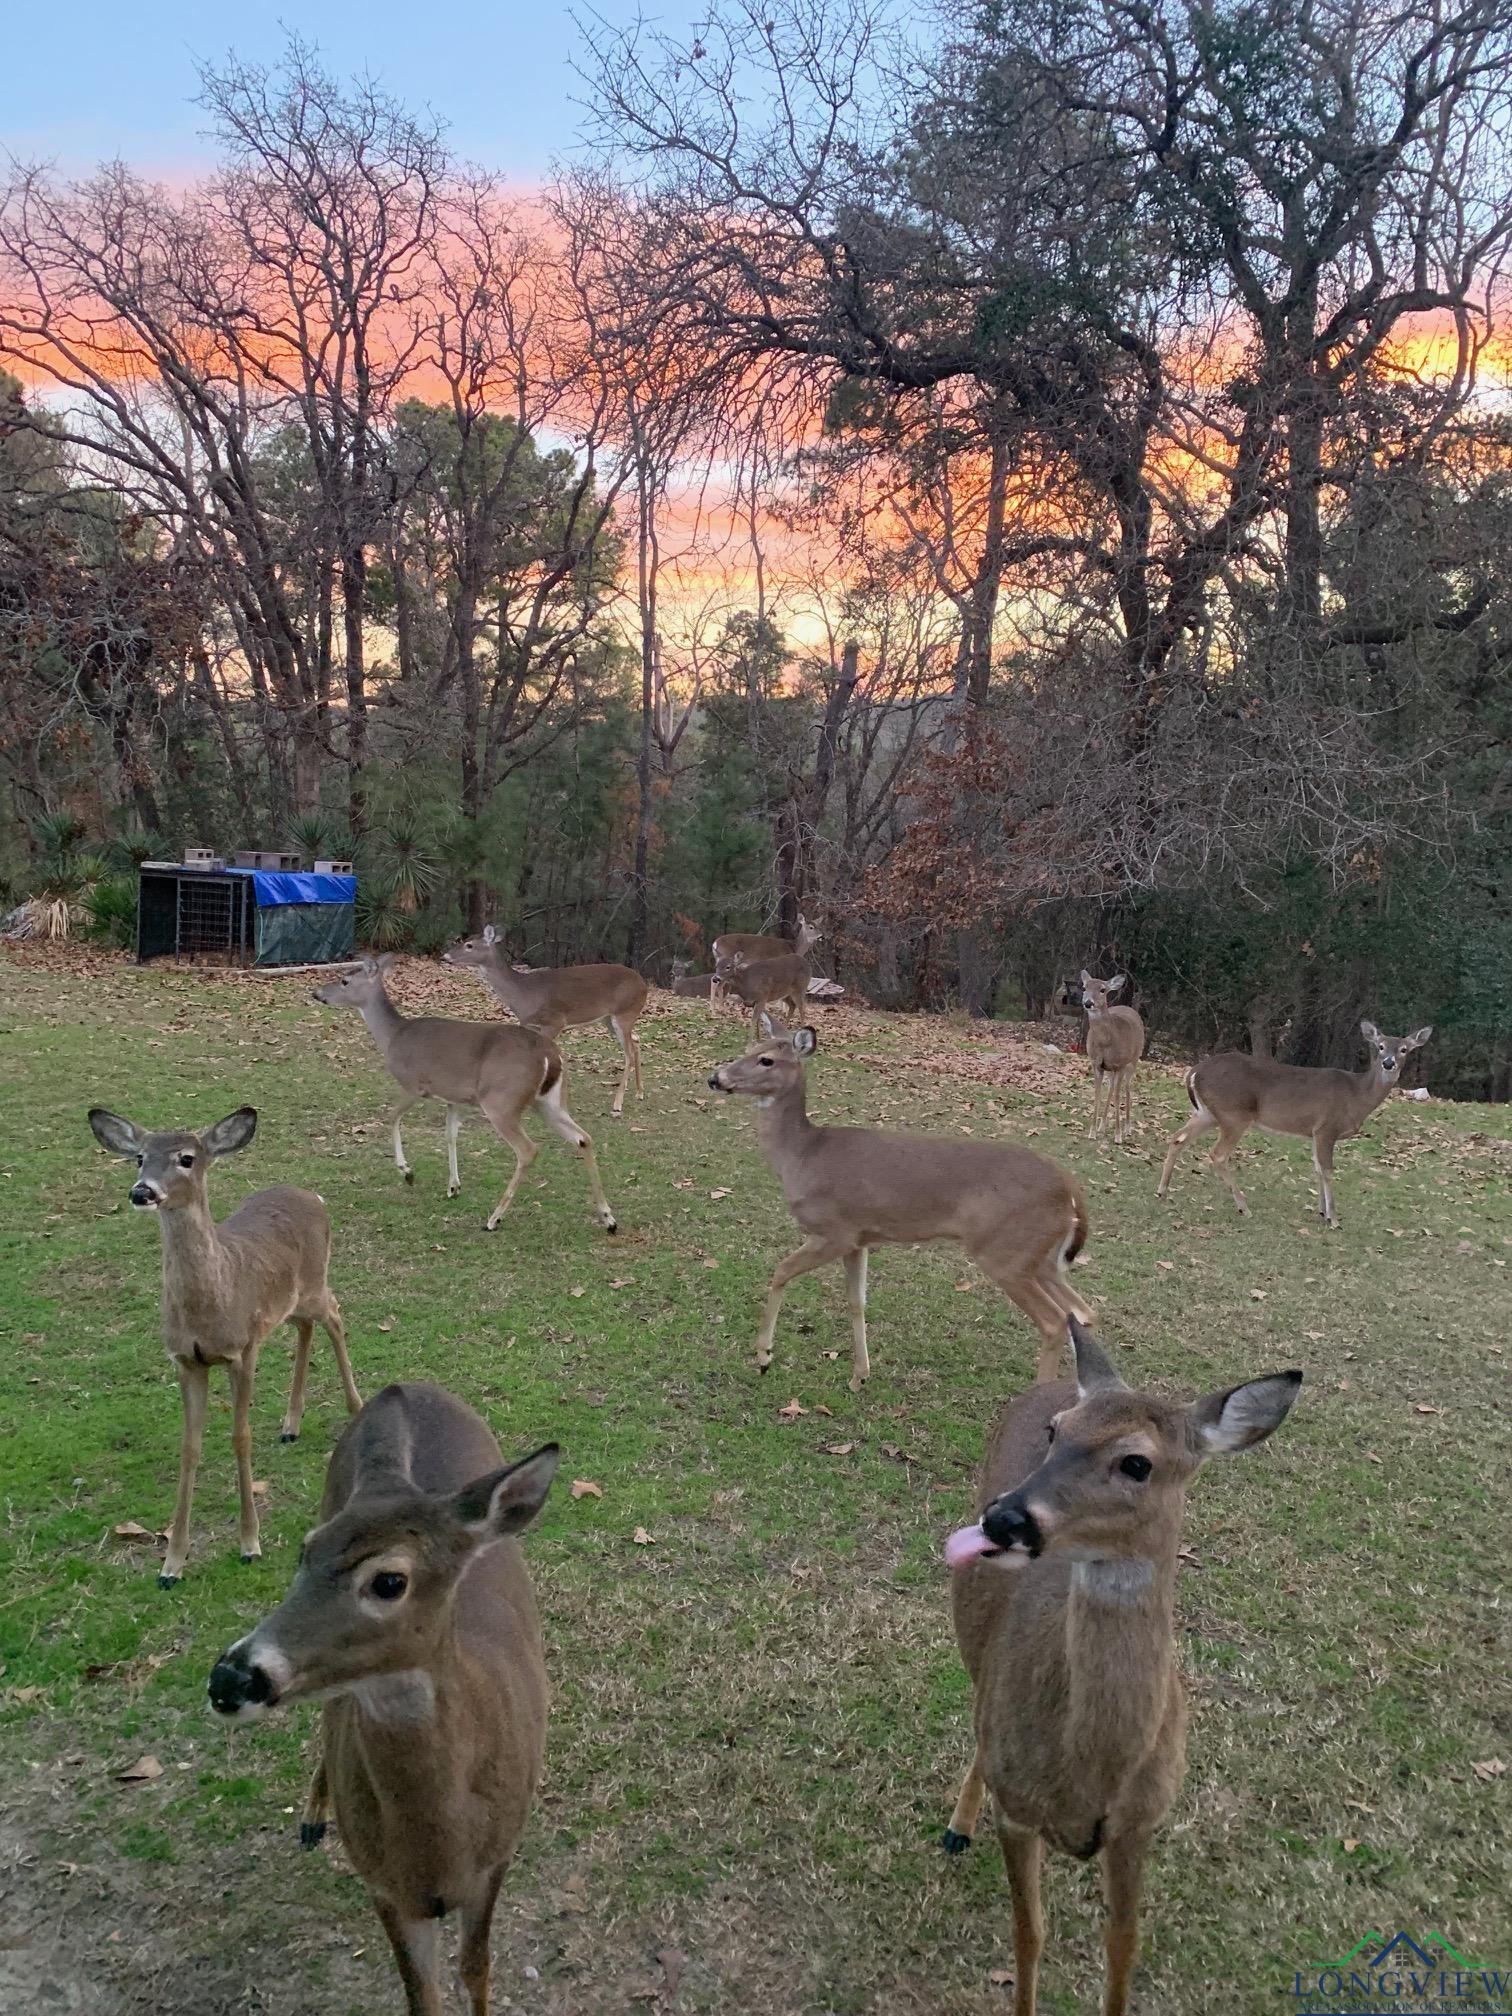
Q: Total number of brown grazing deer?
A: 11